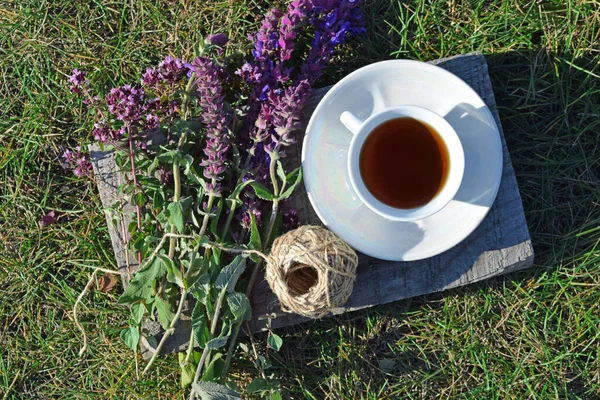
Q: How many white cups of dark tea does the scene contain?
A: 1